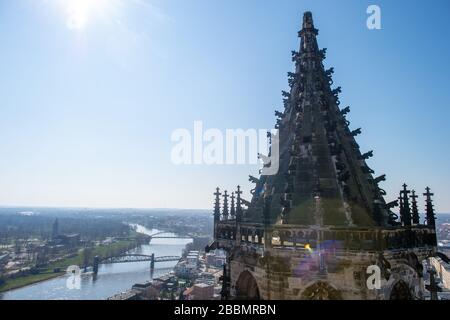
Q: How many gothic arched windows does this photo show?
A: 3